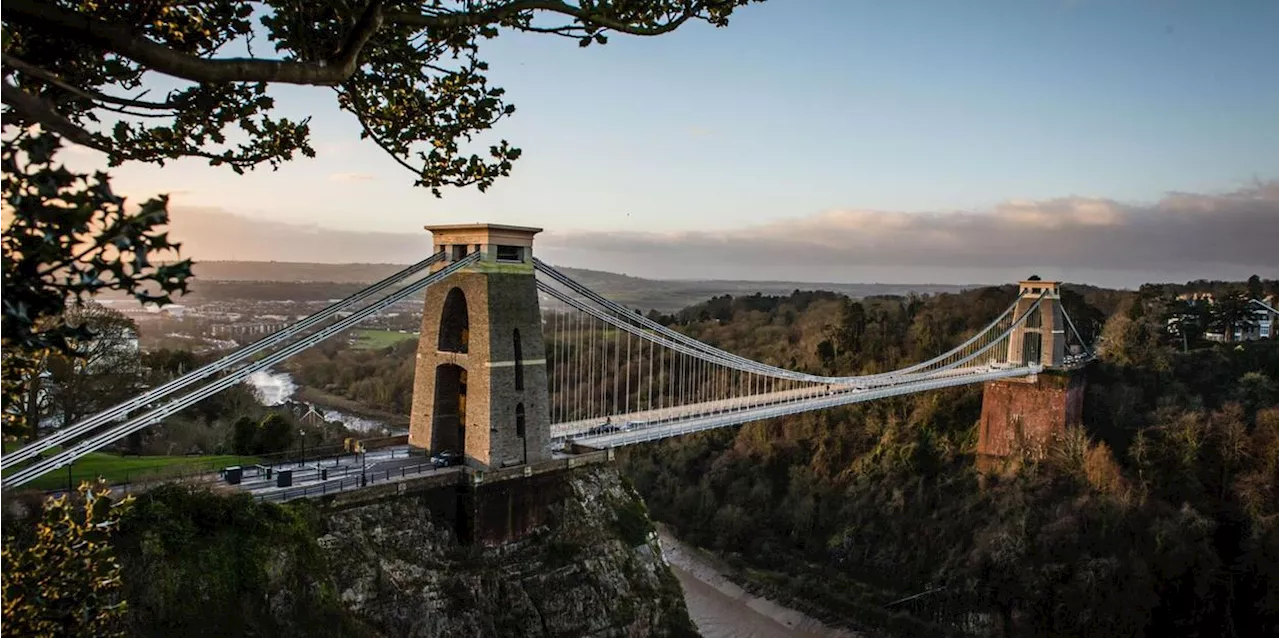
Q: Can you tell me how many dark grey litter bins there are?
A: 2